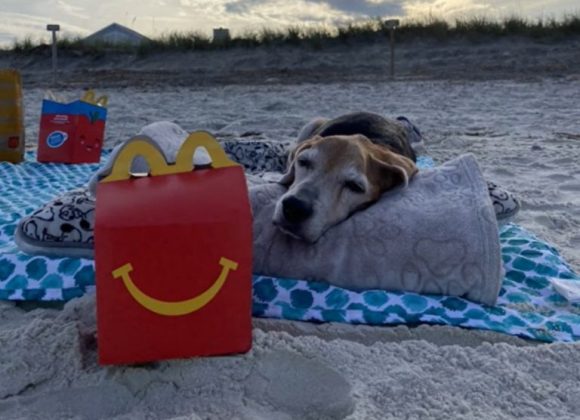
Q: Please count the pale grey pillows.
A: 1